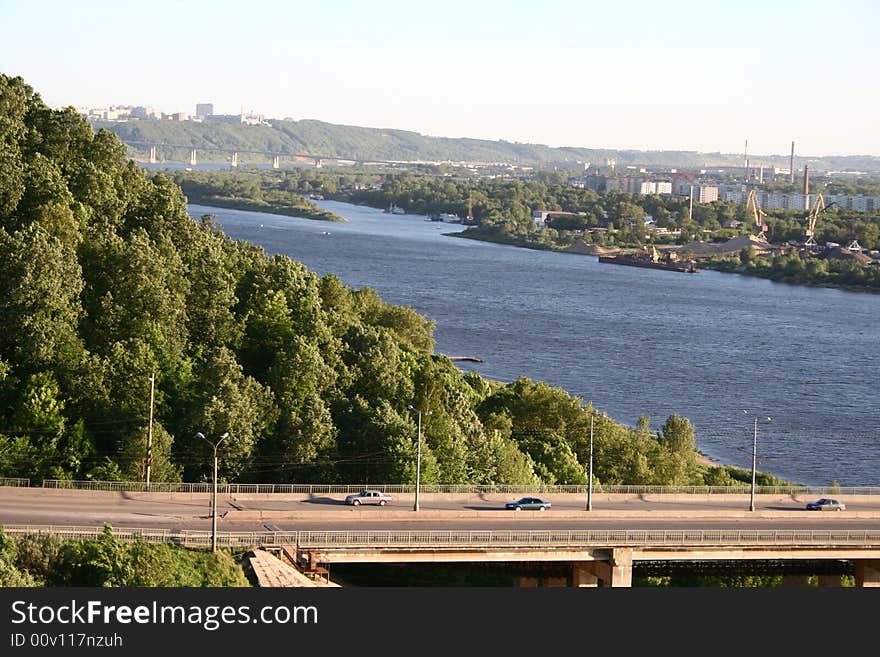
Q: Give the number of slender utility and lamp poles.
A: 5